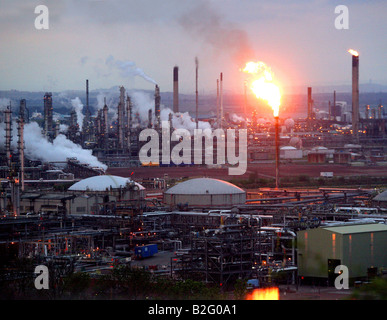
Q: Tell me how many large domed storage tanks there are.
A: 2